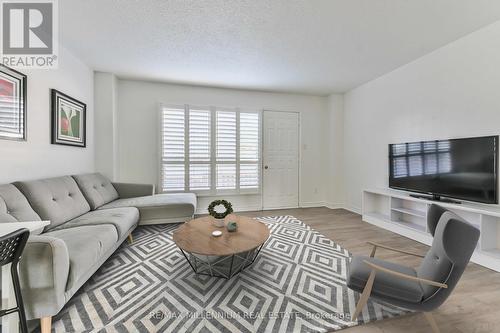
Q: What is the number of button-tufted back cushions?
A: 3